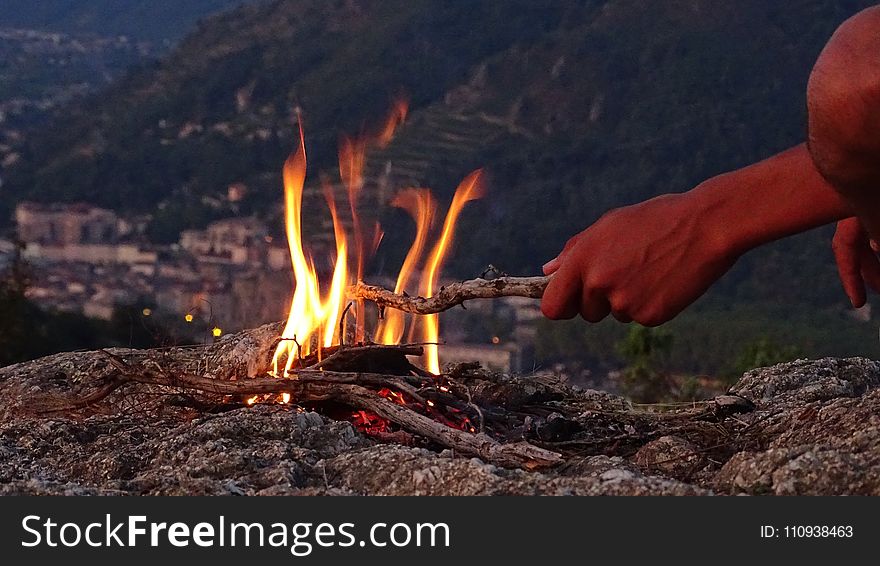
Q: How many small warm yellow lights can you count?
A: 3